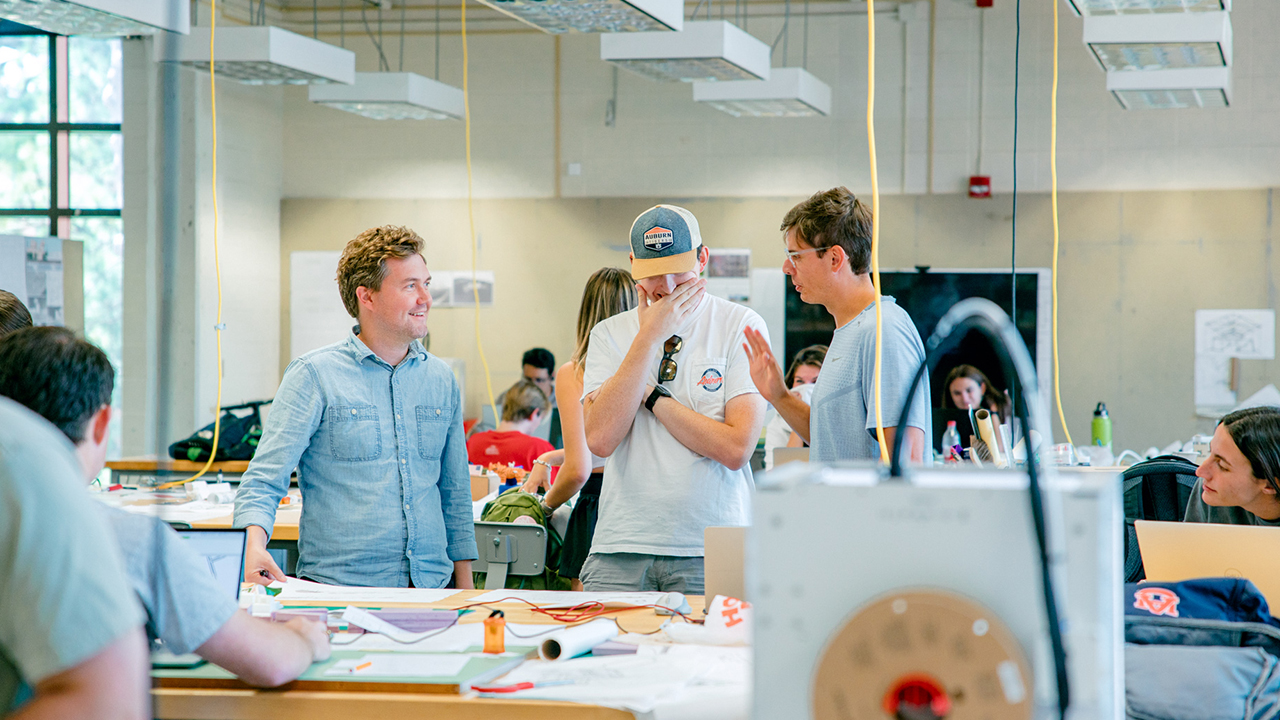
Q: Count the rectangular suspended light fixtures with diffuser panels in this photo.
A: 9